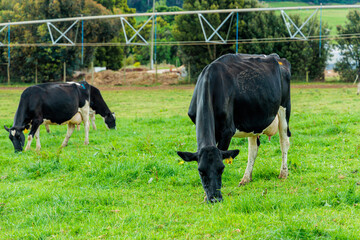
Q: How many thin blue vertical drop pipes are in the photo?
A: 5